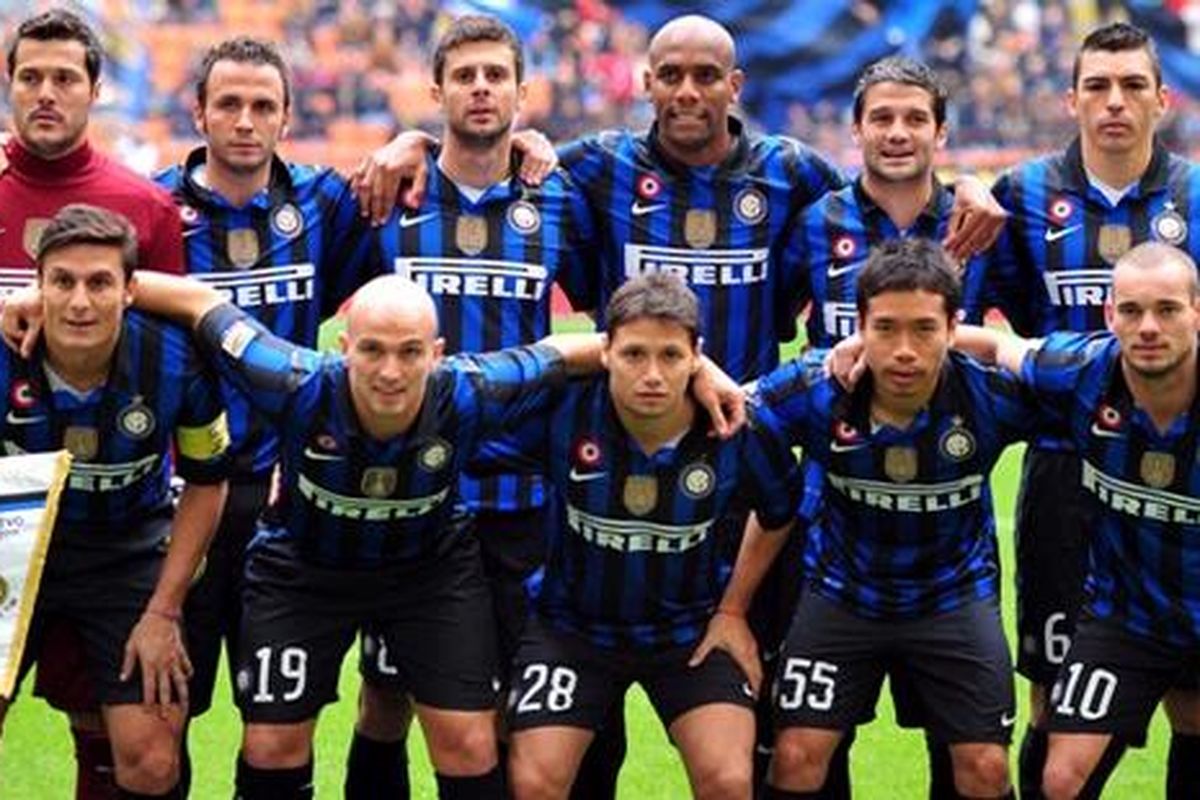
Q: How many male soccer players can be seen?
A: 11